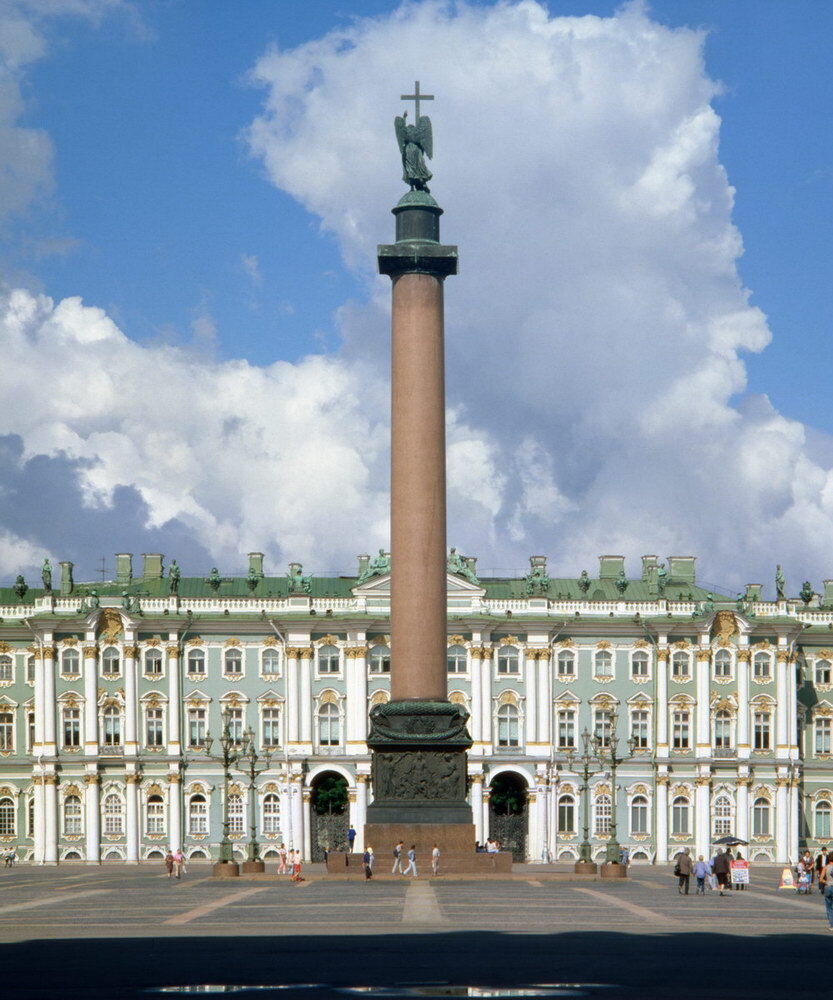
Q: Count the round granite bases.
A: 4